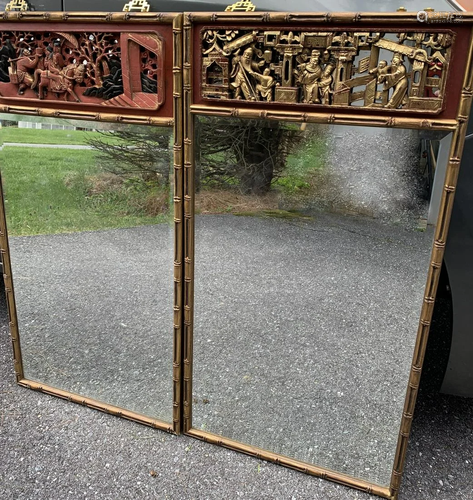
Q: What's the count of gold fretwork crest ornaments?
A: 3